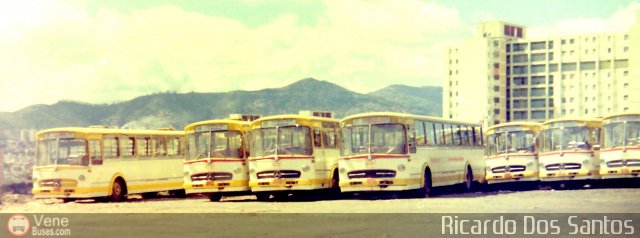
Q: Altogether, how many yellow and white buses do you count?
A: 7